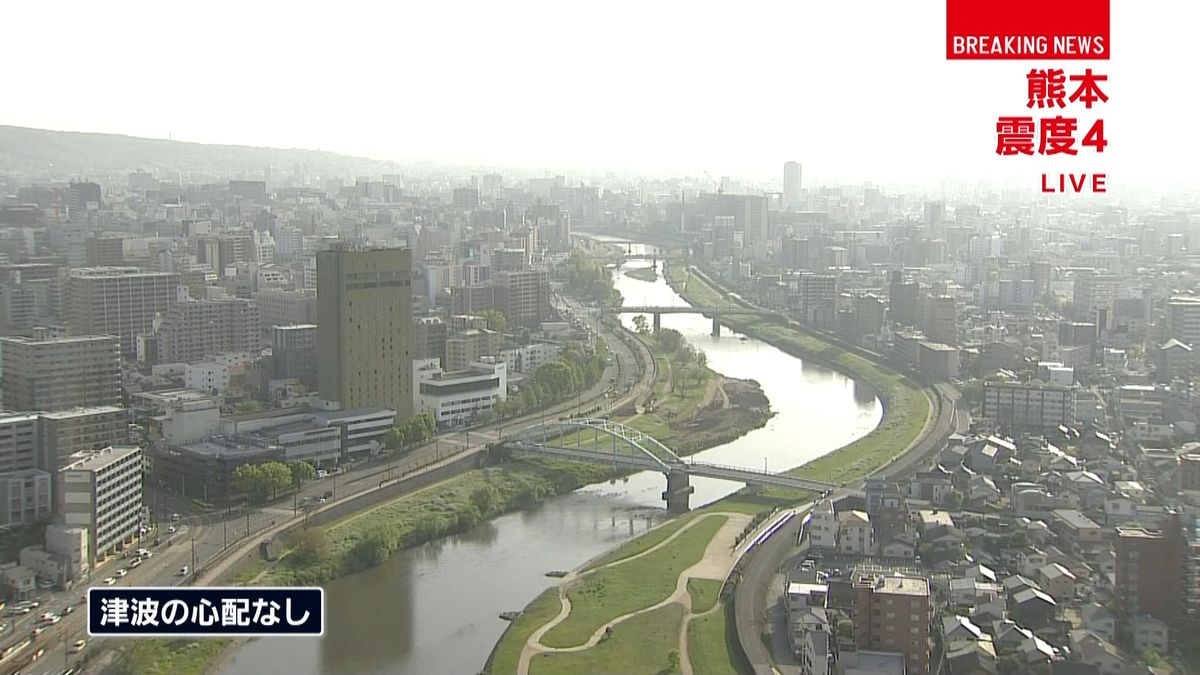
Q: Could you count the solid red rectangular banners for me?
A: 1